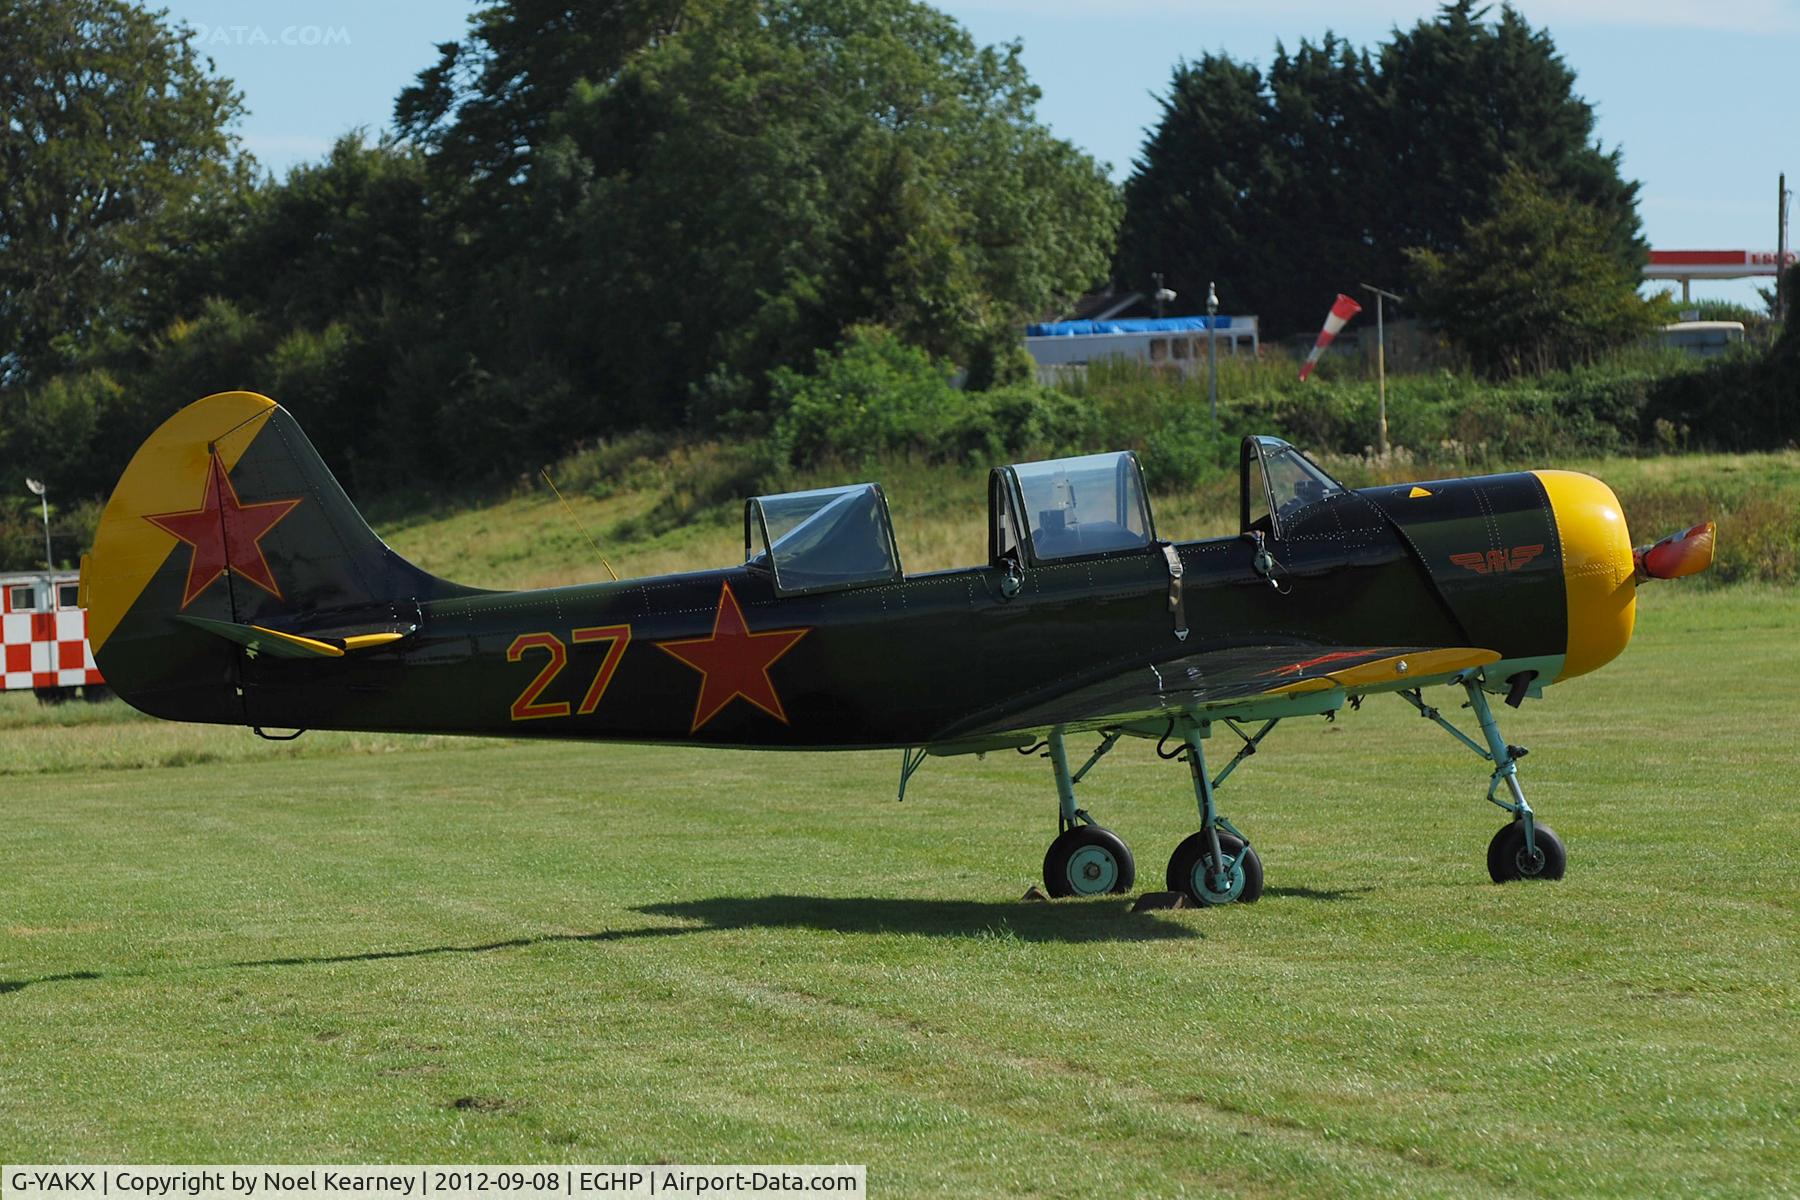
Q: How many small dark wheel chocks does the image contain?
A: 2